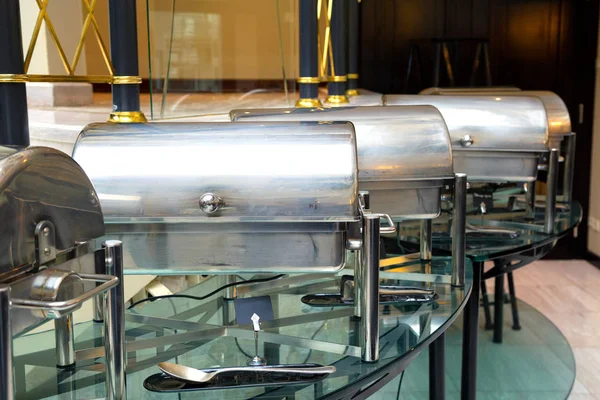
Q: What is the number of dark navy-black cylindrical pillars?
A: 5